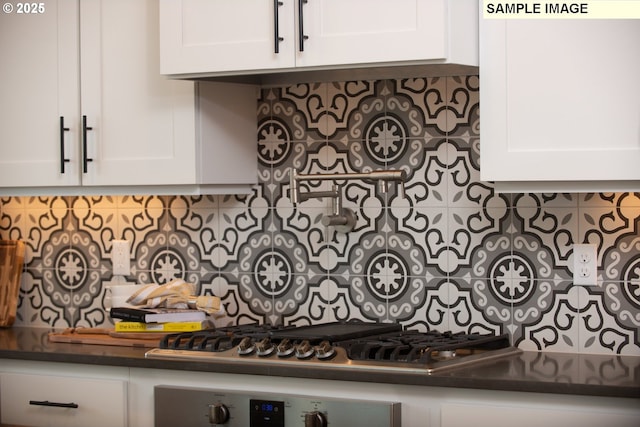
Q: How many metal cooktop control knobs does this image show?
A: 5